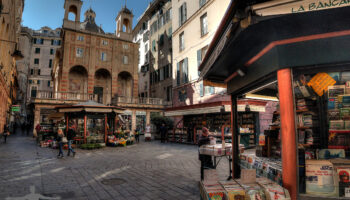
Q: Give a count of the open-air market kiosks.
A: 3